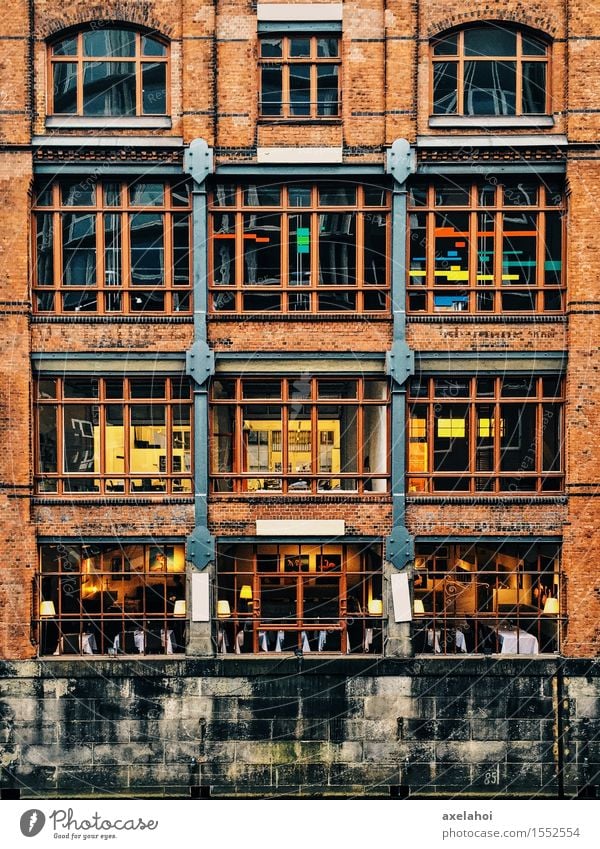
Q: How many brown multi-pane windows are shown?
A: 12